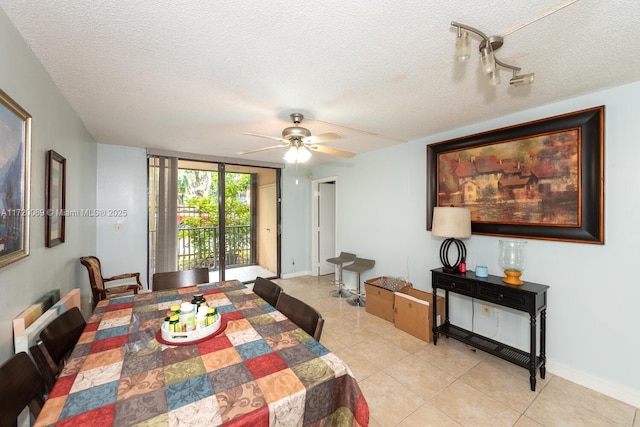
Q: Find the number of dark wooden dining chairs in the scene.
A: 5